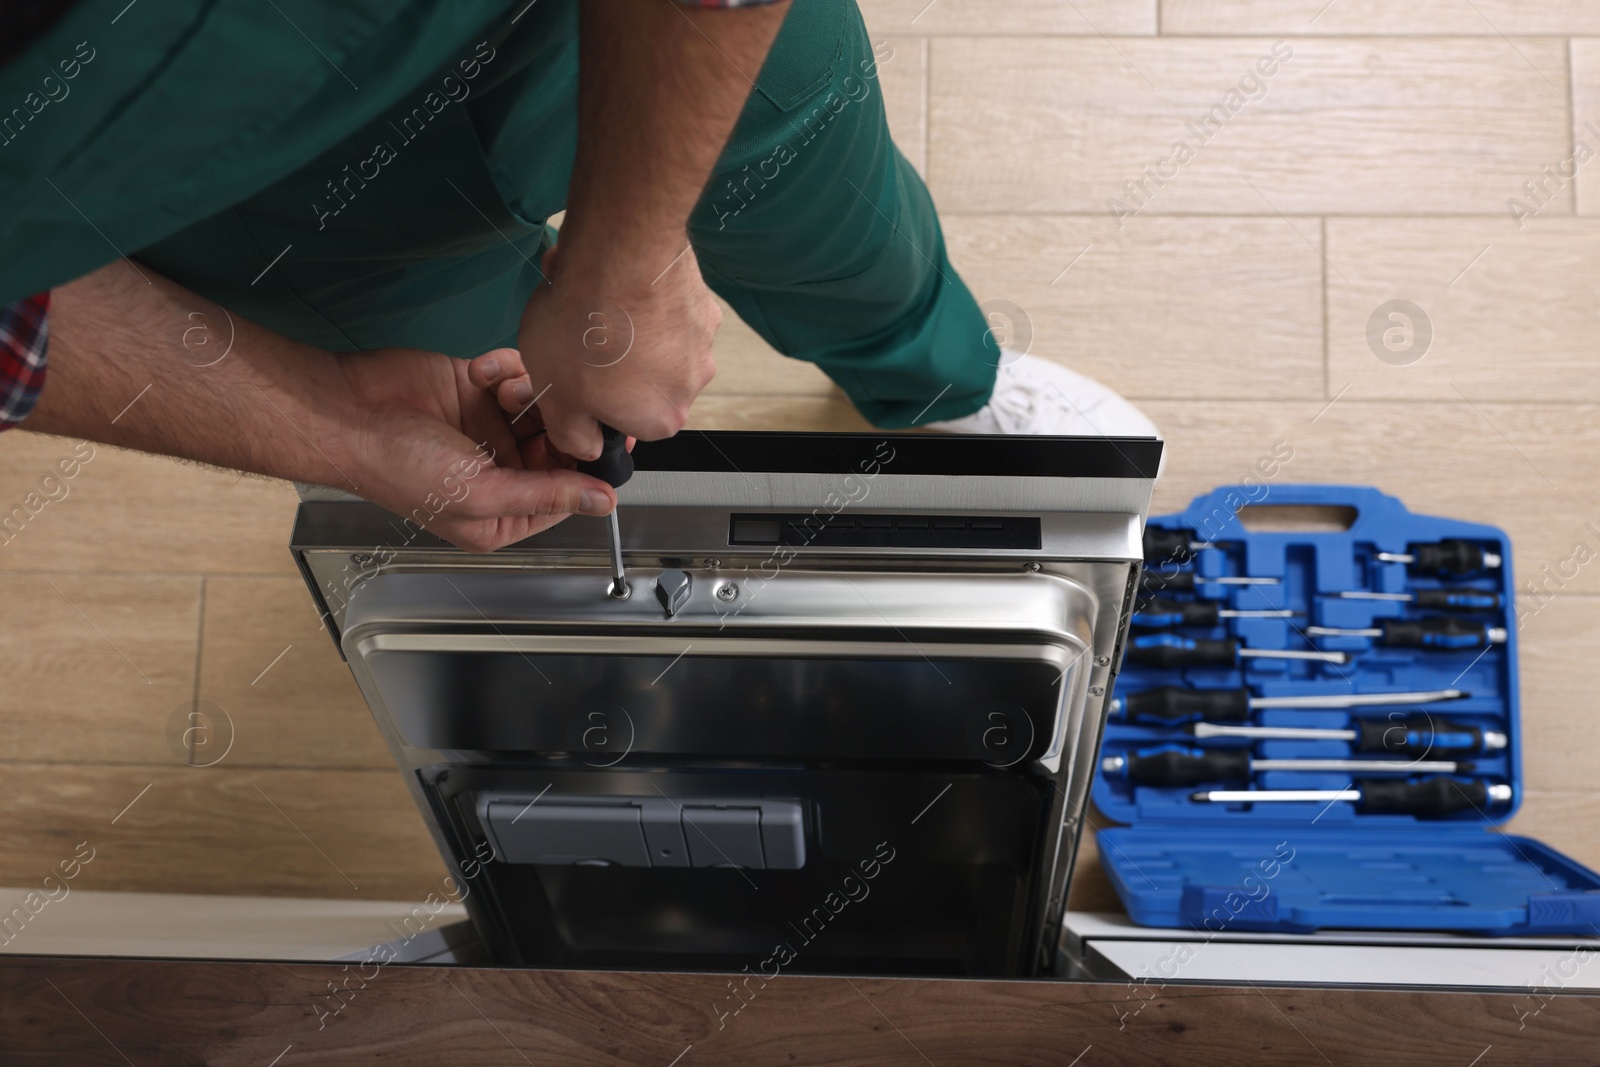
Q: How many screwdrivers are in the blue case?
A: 11